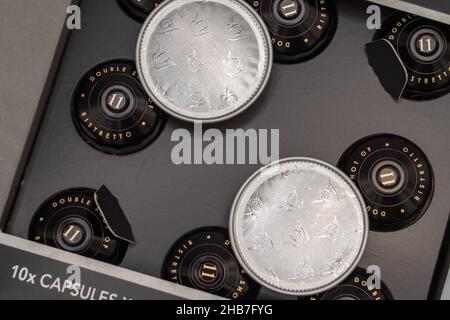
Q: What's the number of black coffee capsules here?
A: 8